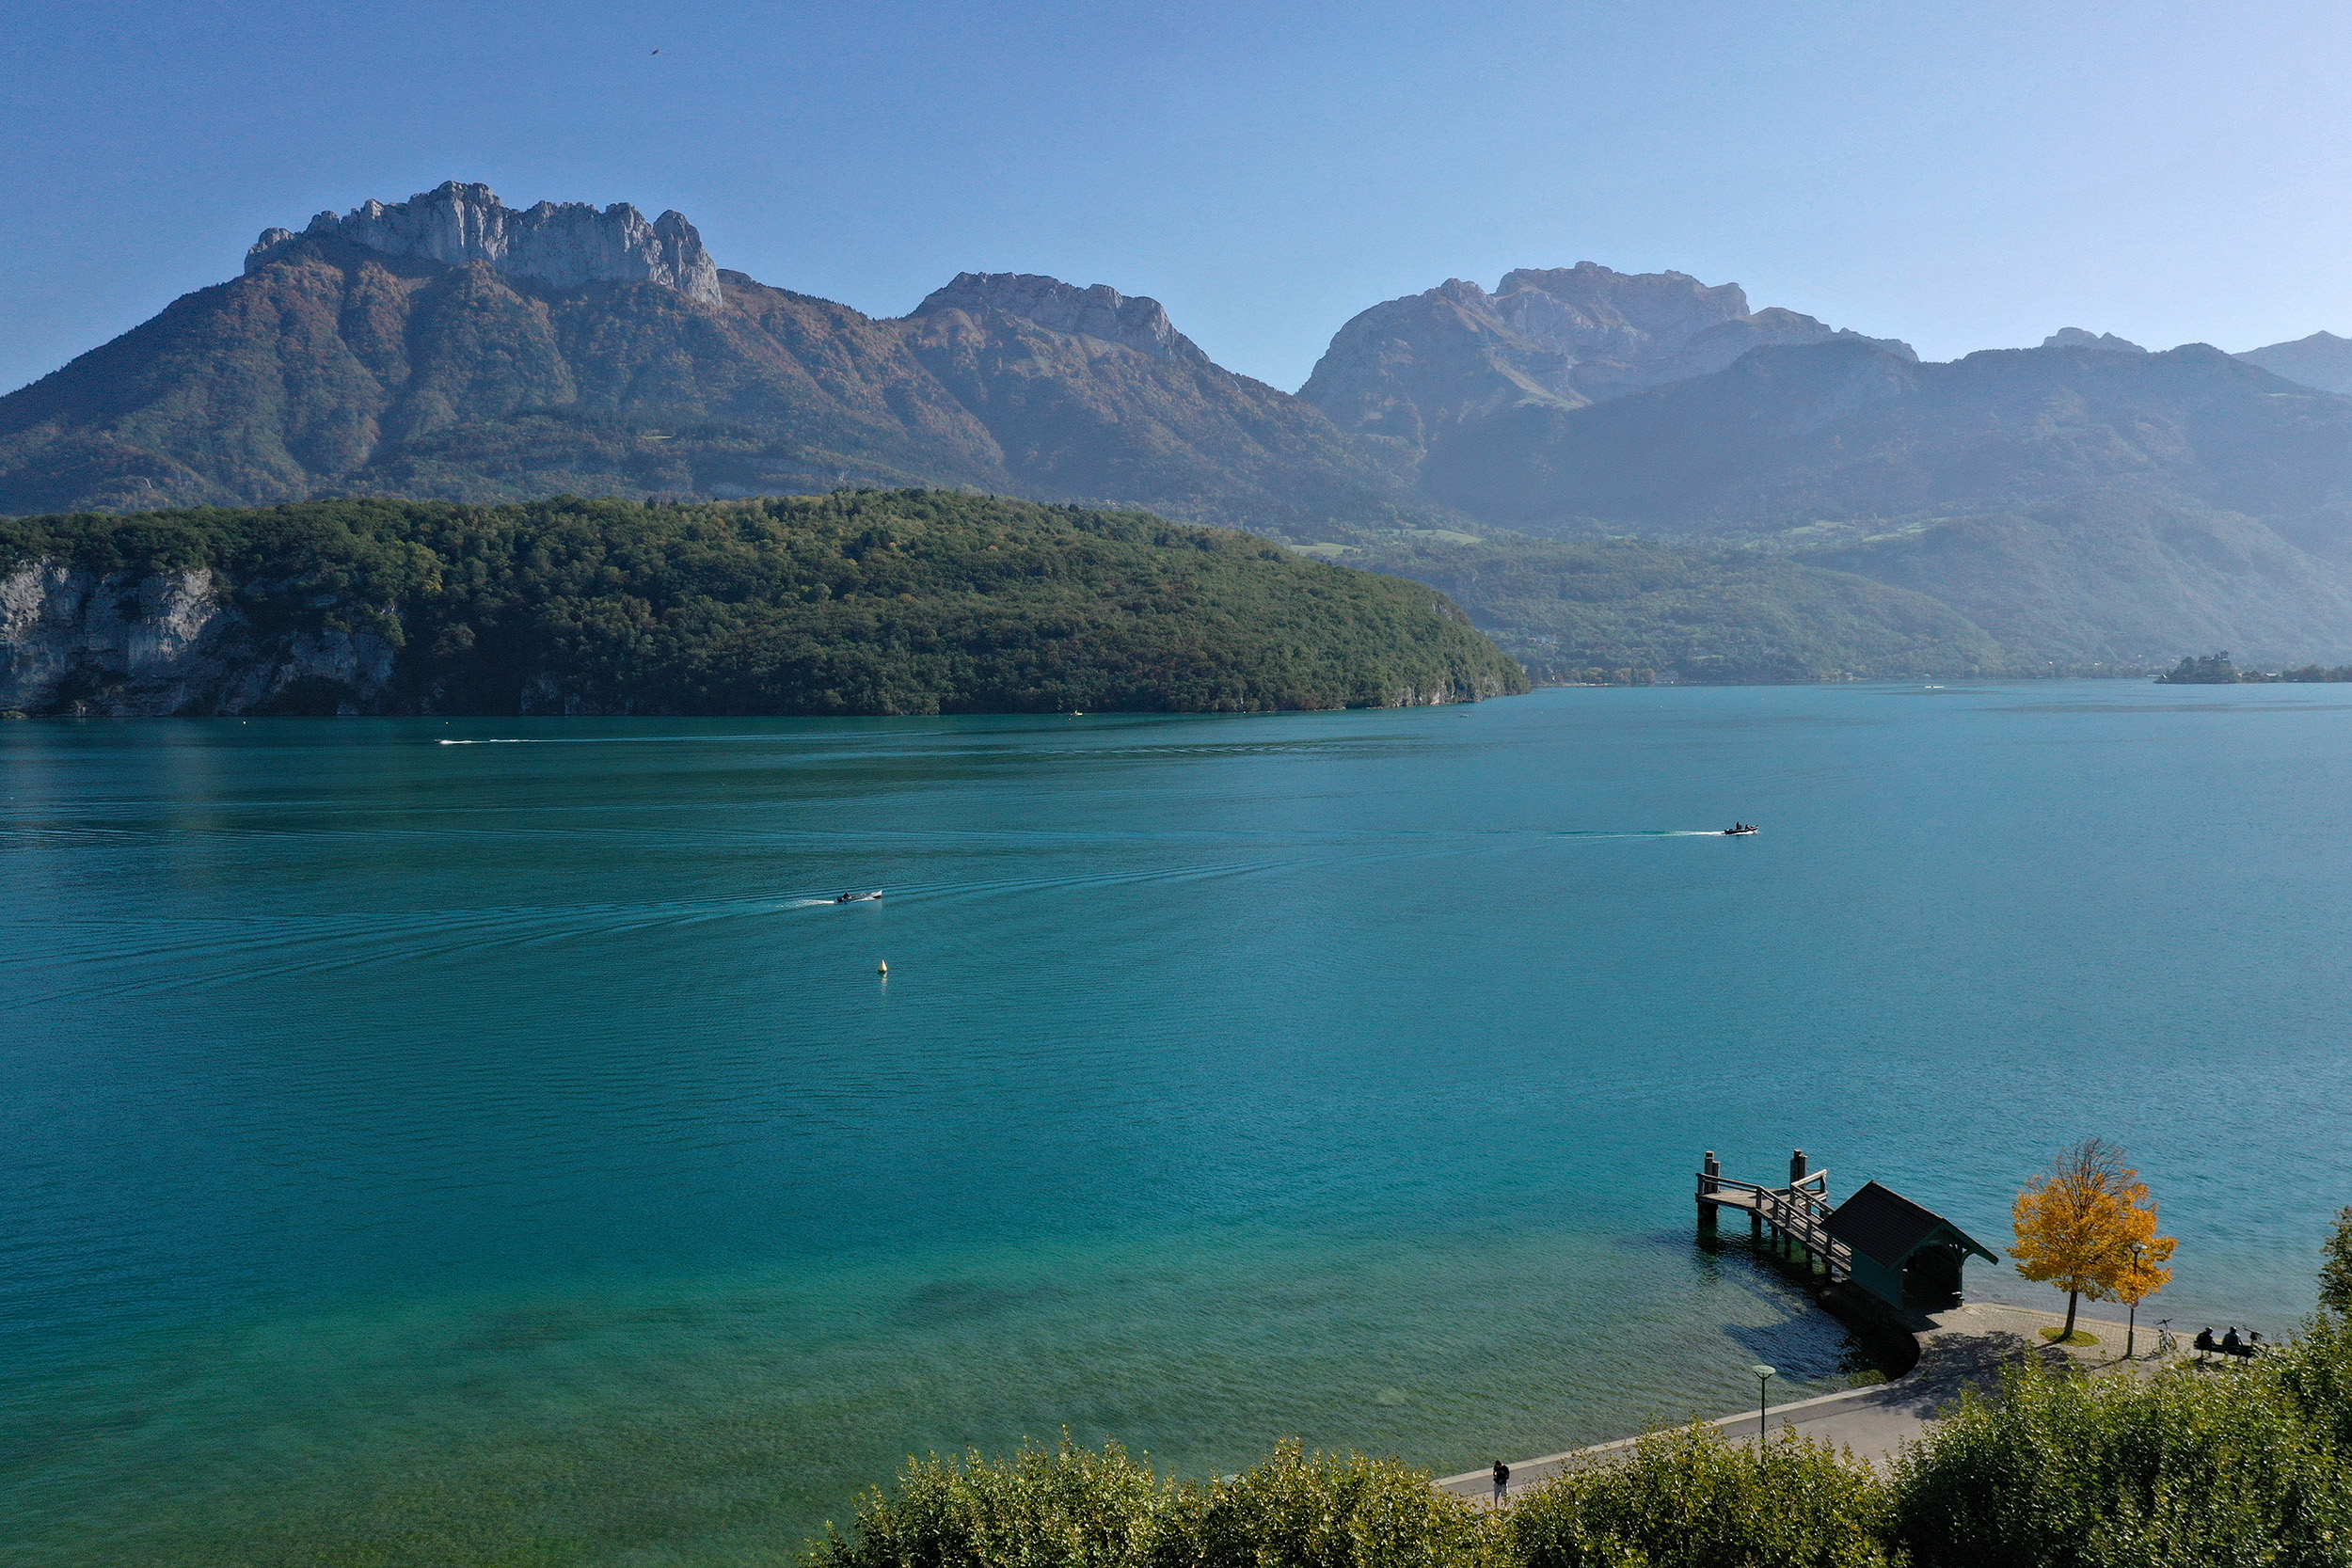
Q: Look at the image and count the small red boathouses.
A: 0